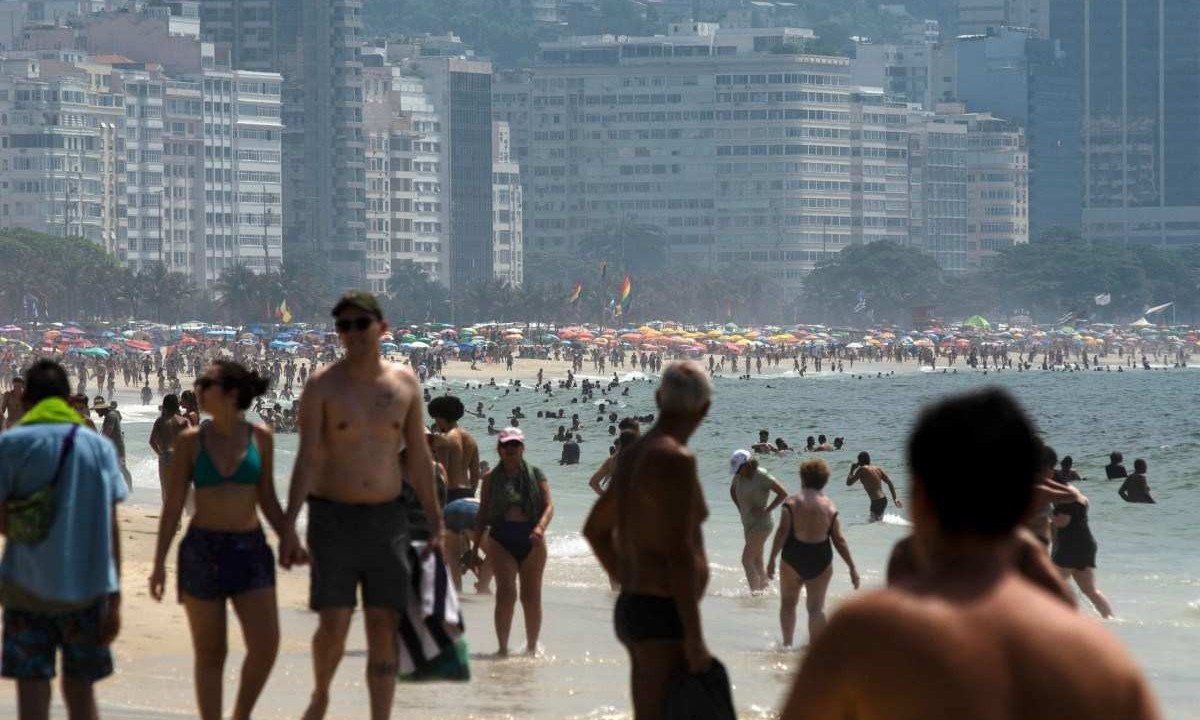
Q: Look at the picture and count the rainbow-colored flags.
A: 2